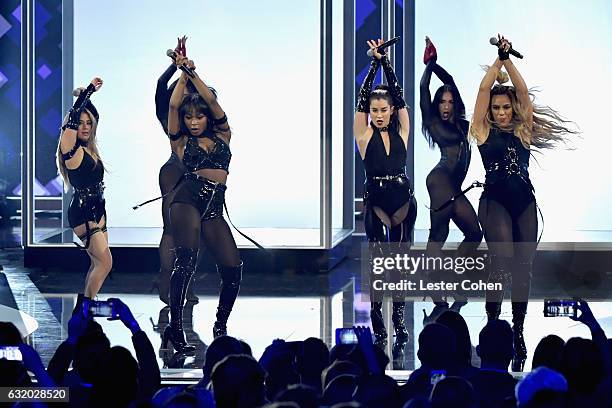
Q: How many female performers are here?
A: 6